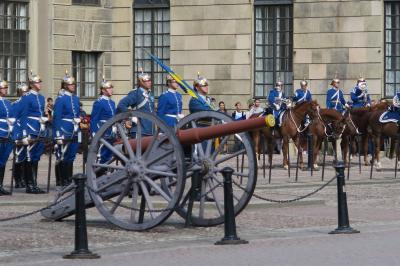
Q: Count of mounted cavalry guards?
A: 5